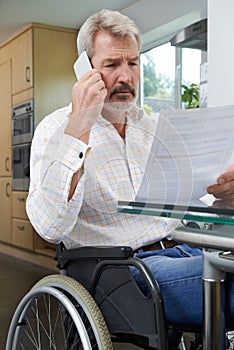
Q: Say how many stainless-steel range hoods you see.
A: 1